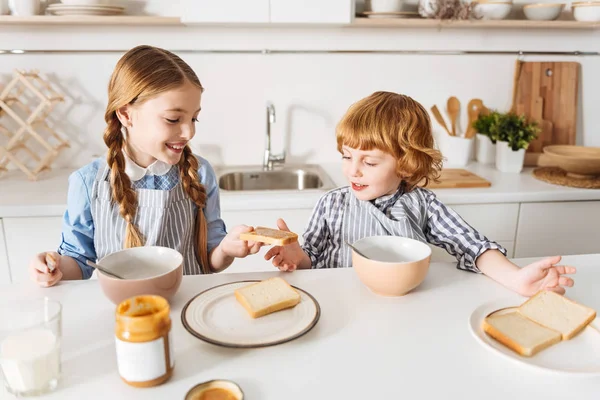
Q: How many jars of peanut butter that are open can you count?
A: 1